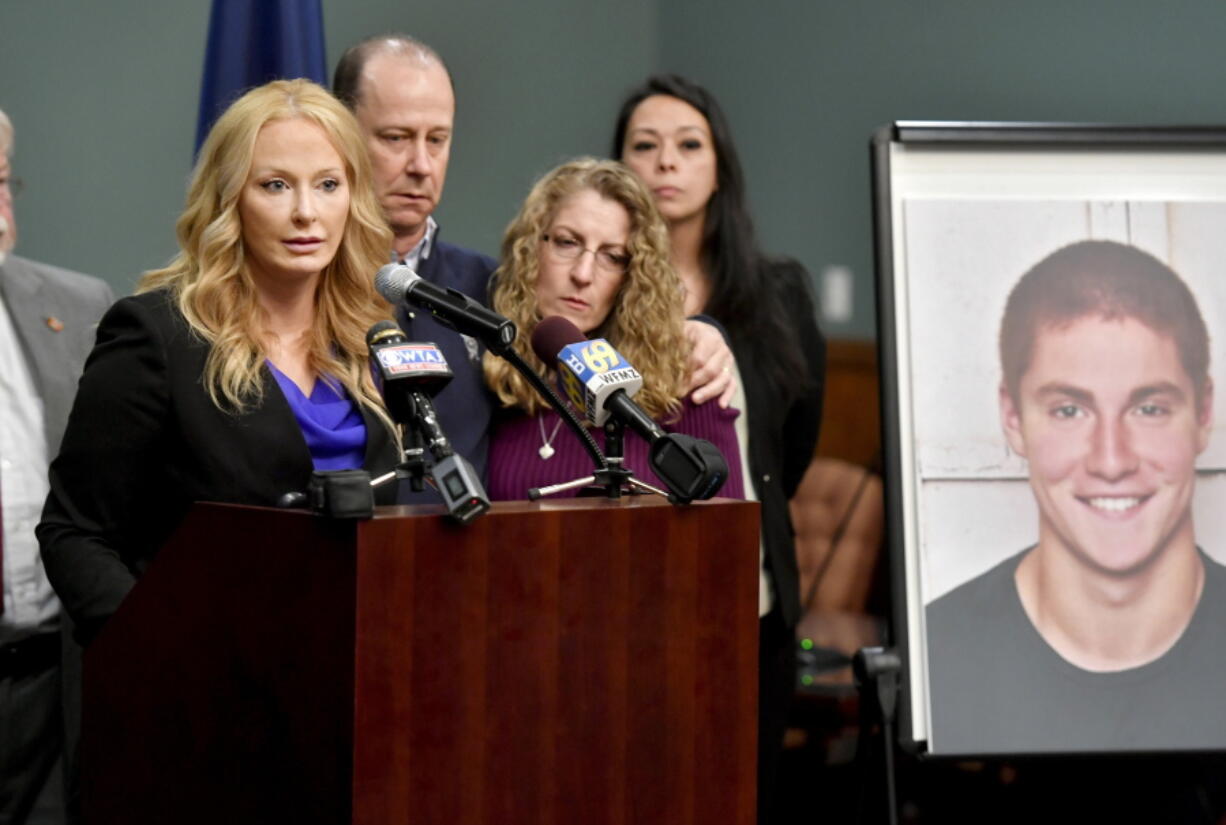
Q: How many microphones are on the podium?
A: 3